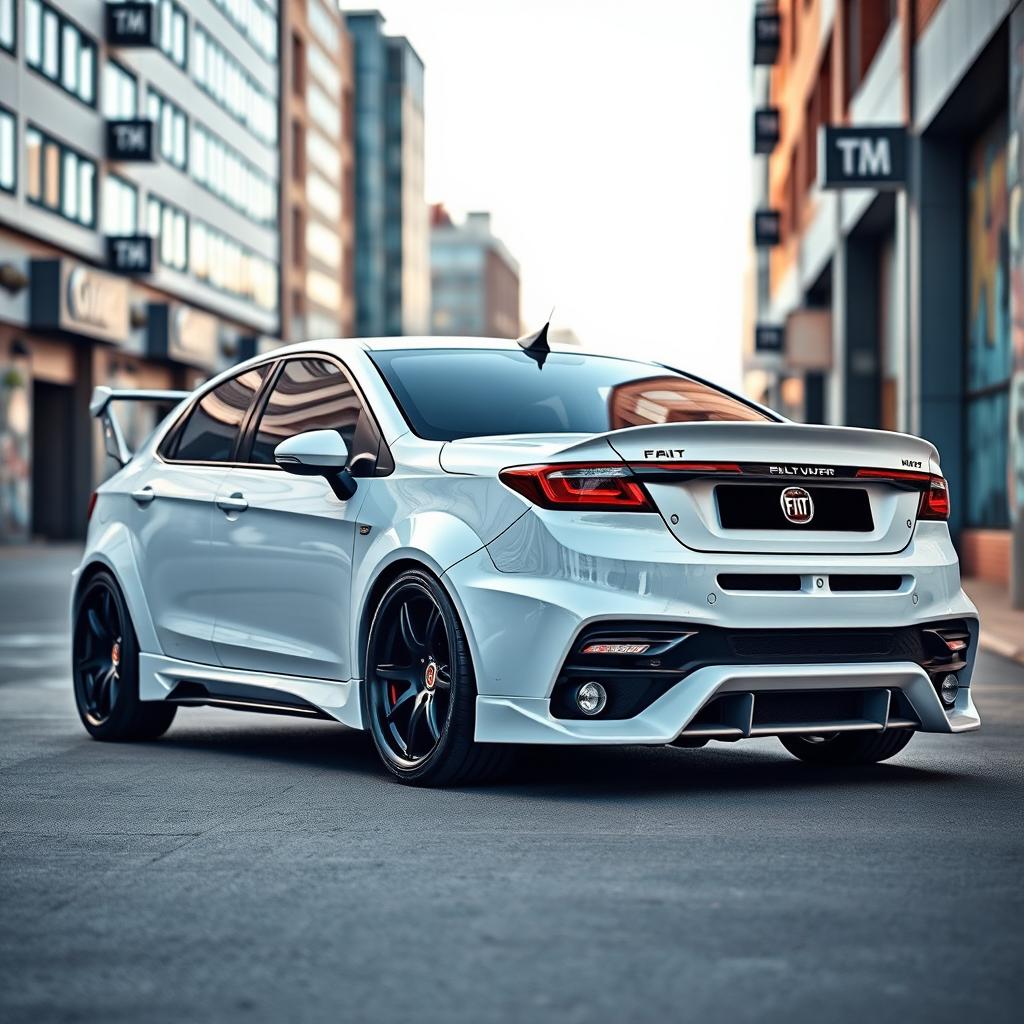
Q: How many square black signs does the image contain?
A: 8